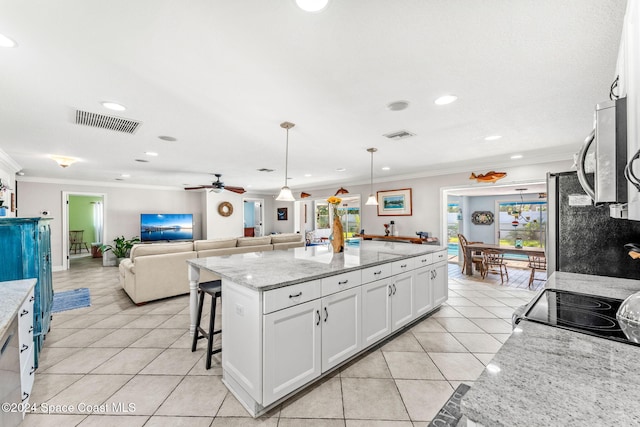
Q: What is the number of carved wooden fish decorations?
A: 3